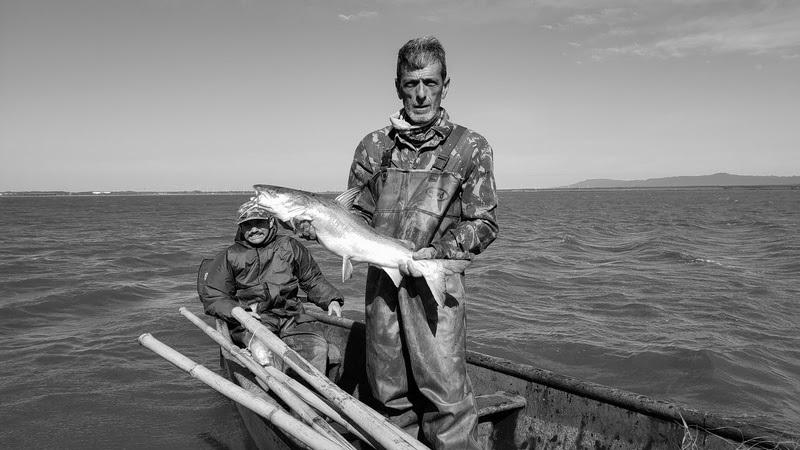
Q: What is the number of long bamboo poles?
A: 4